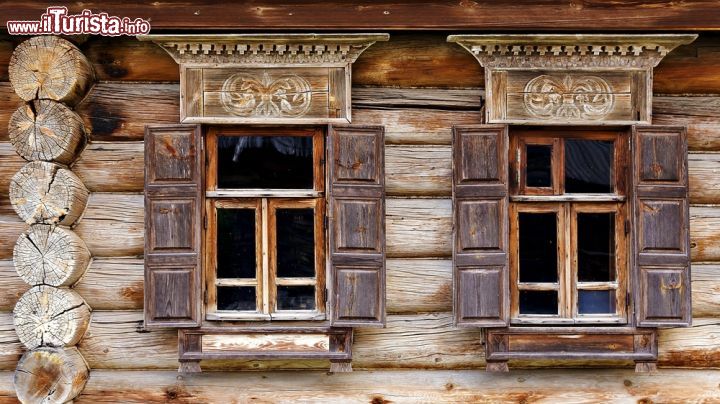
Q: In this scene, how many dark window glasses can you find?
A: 11